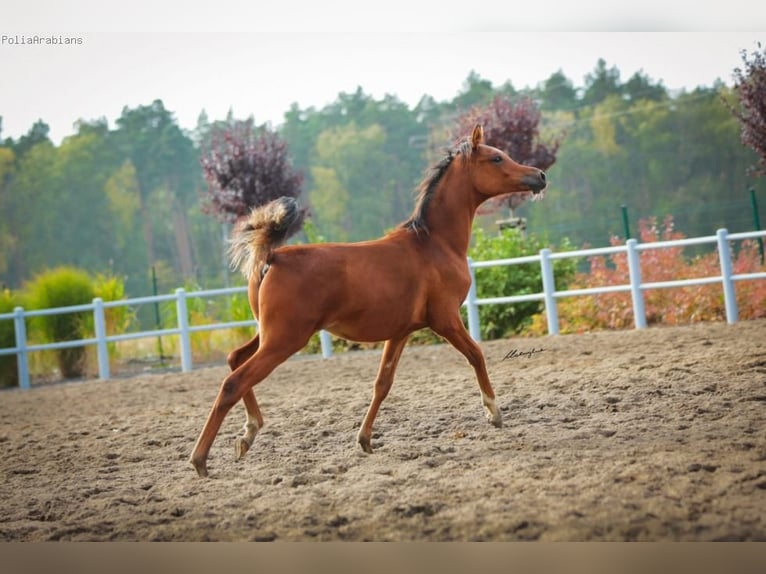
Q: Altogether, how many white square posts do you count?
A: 8